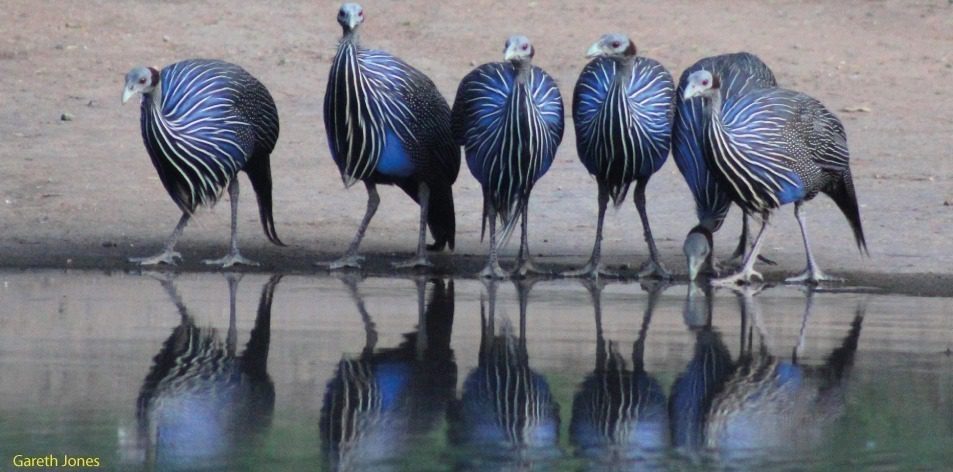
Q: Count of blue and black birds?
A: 6